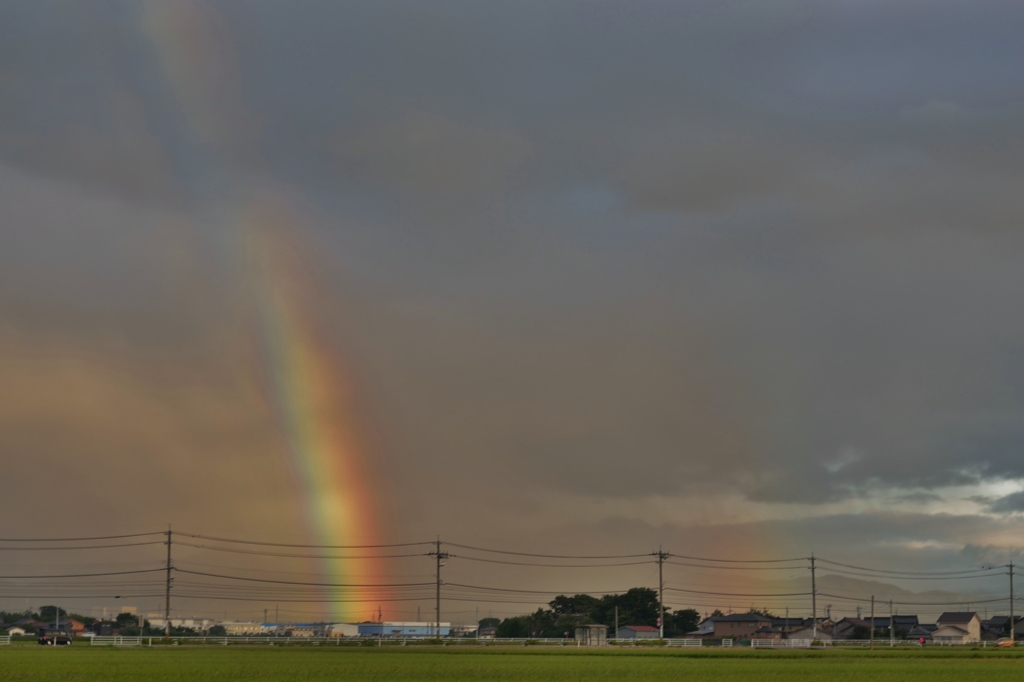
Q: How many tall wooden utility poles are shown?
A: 5